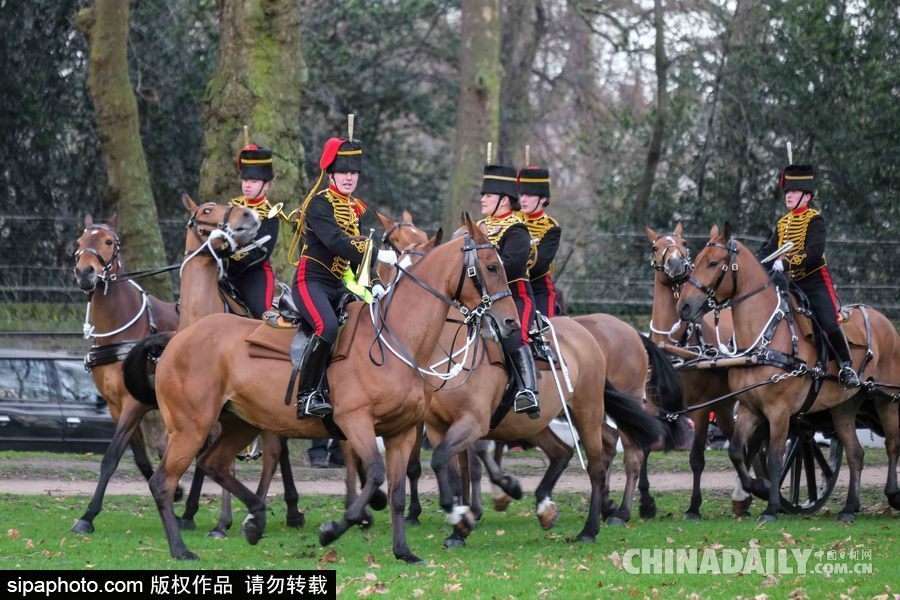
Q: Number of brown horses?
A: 7